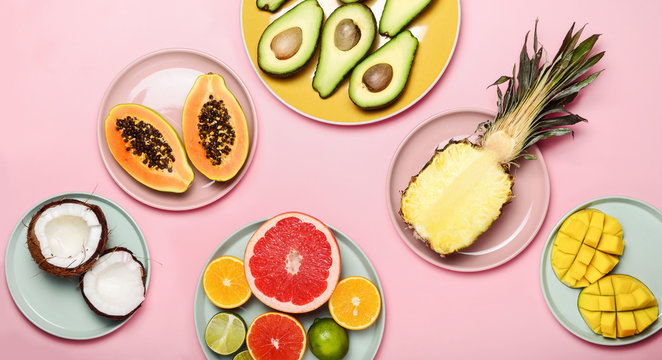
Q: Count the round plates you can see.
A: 6